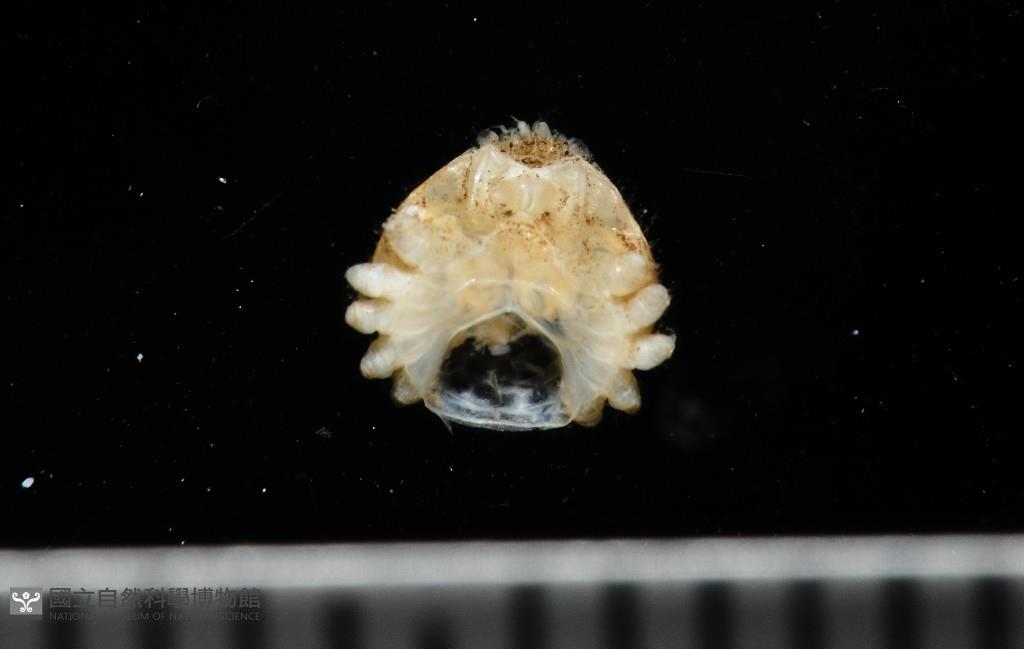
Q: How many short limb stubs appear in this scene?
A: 10